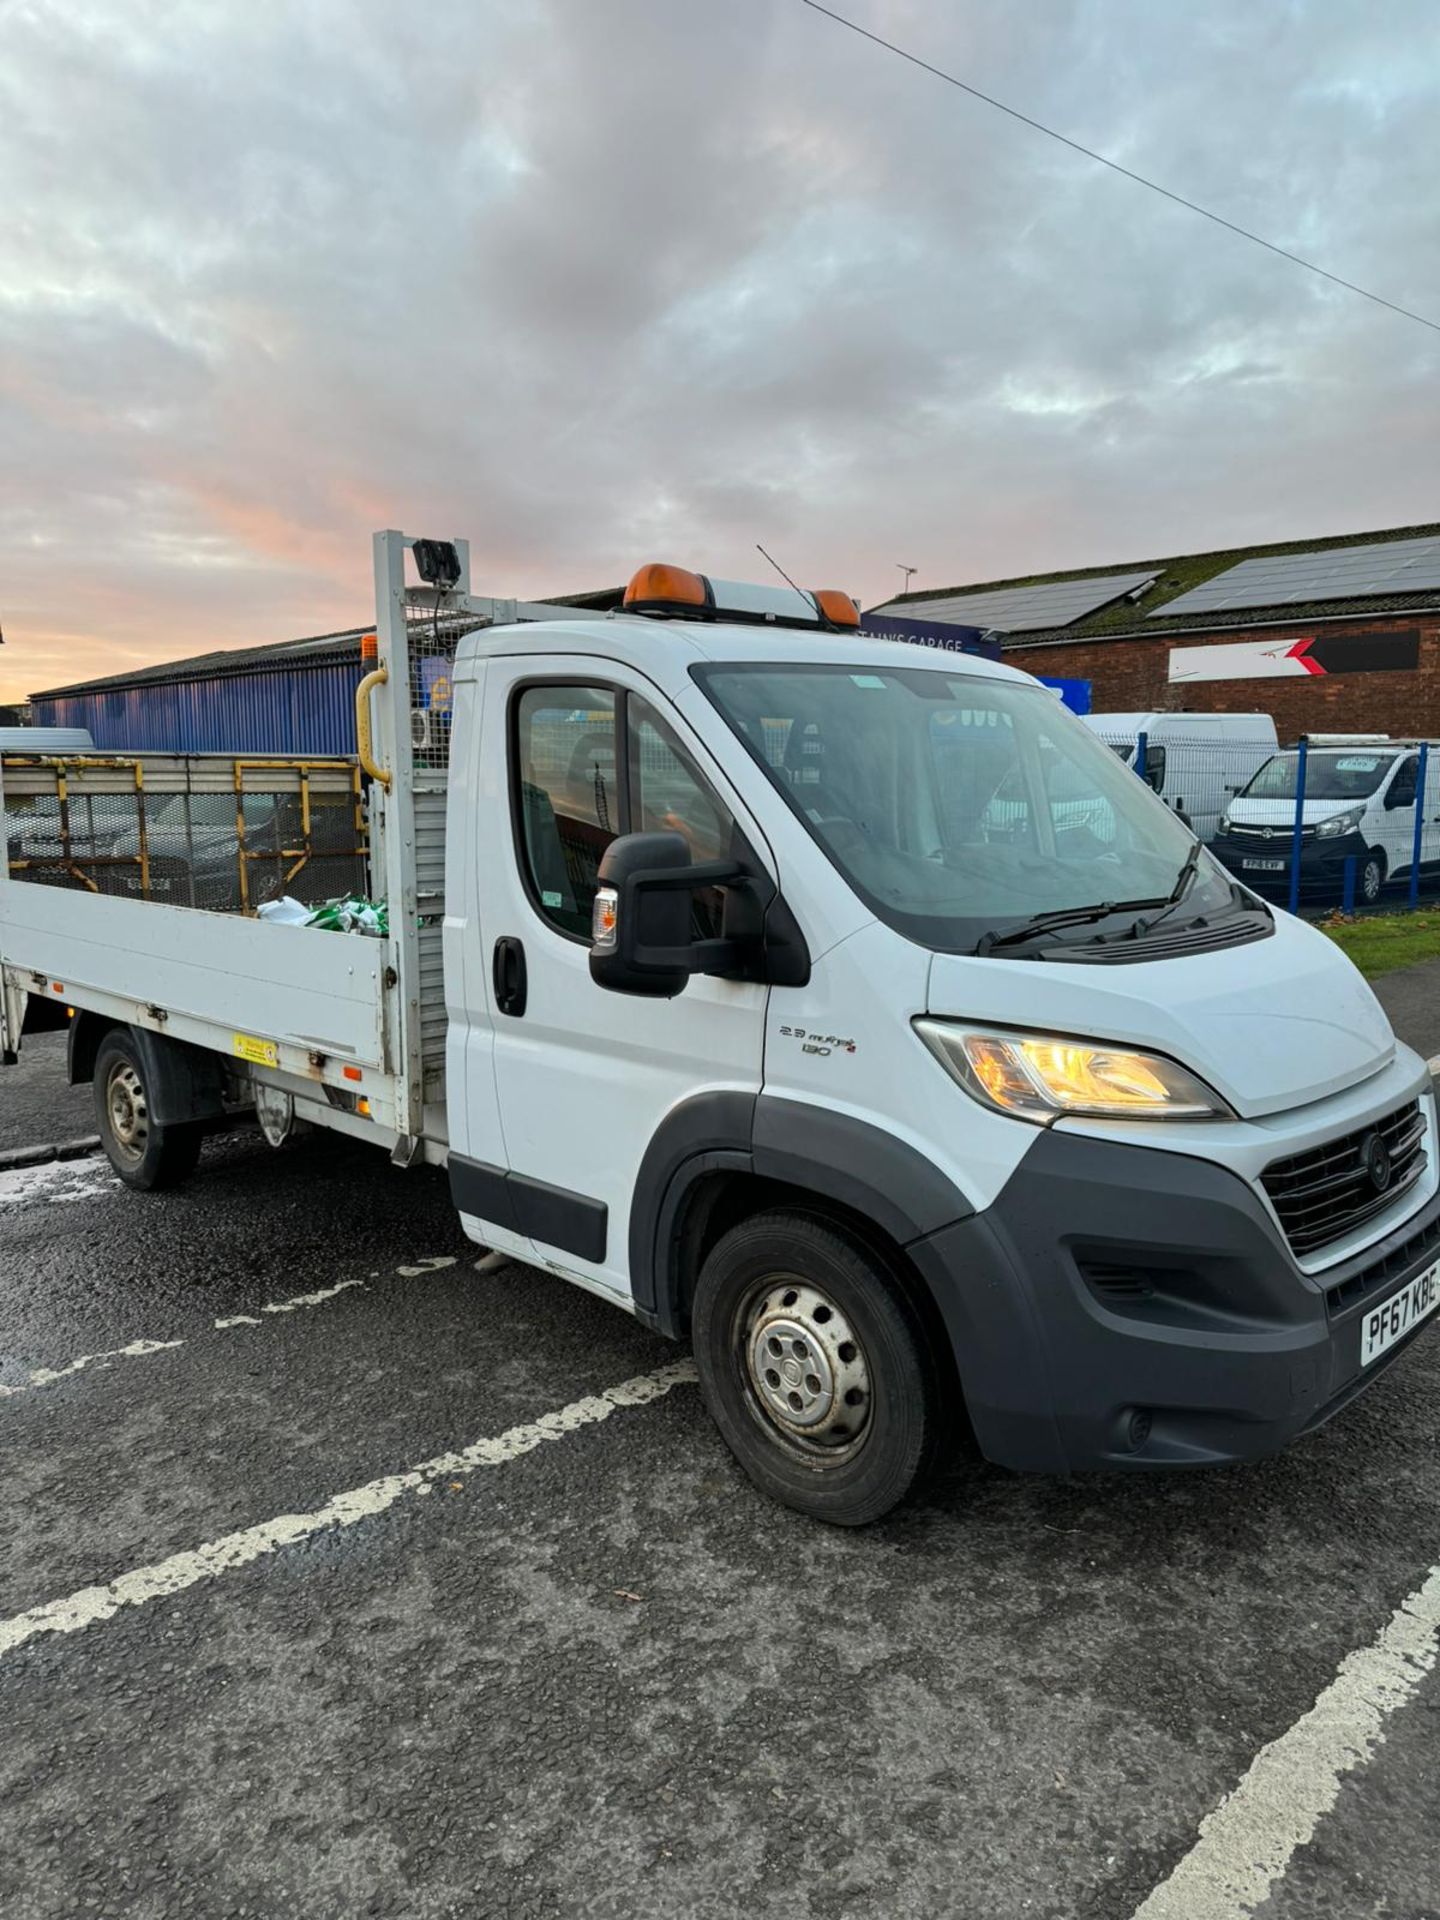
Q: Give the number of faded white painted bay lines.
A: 3